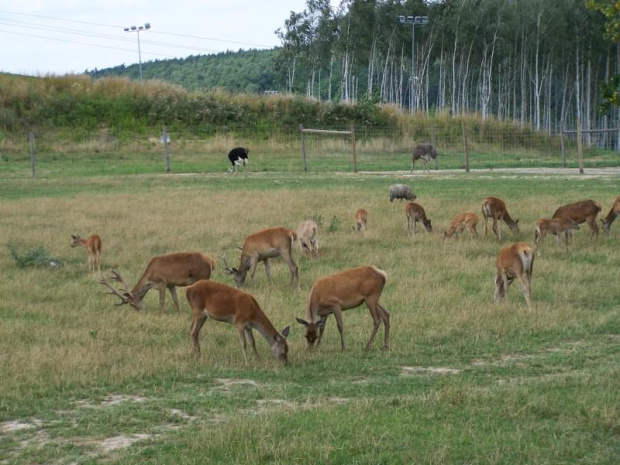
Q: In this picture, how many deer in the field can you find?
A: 14